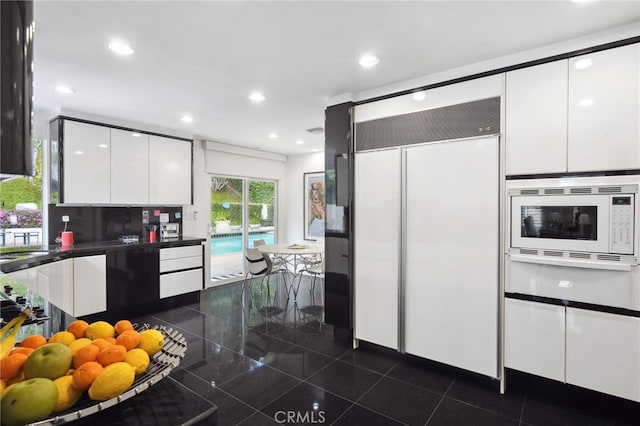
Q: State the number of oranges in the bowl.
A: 11